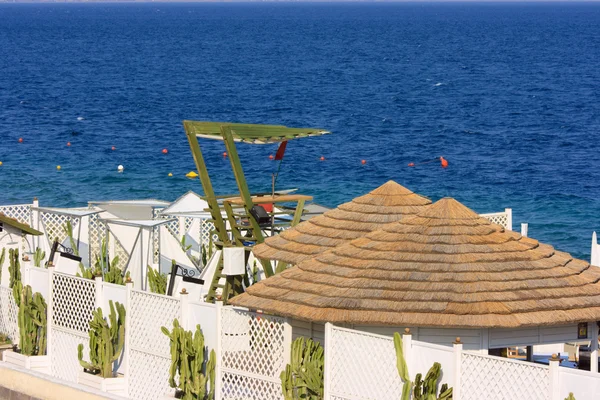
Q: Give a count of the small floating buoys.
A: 15